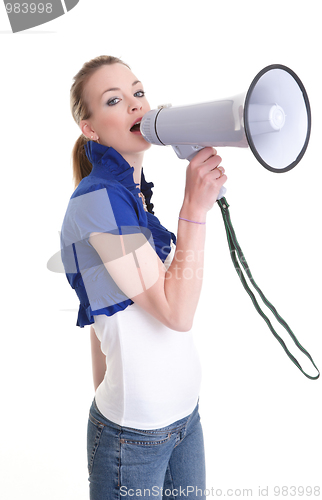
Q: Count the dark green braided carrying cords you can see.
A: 1